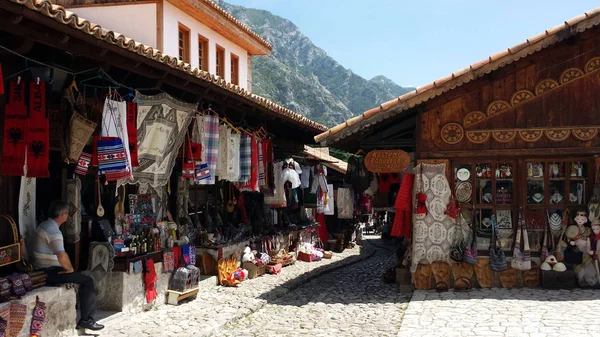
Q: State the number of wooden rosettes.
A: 12